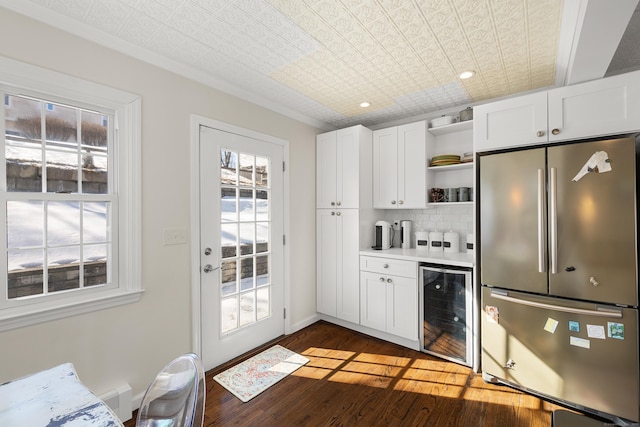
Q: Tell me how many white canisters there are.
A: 4